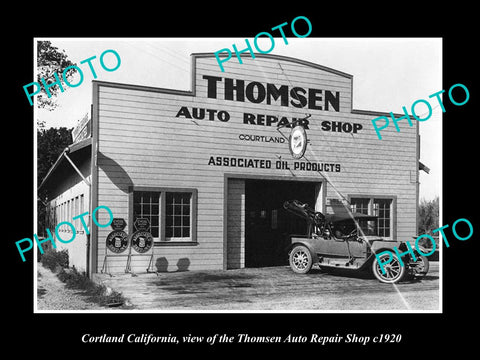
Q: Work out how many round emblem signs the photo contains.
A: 3